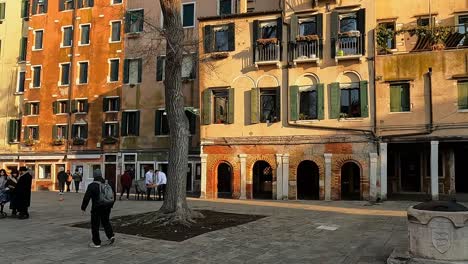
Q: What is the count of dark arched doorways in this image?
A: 4